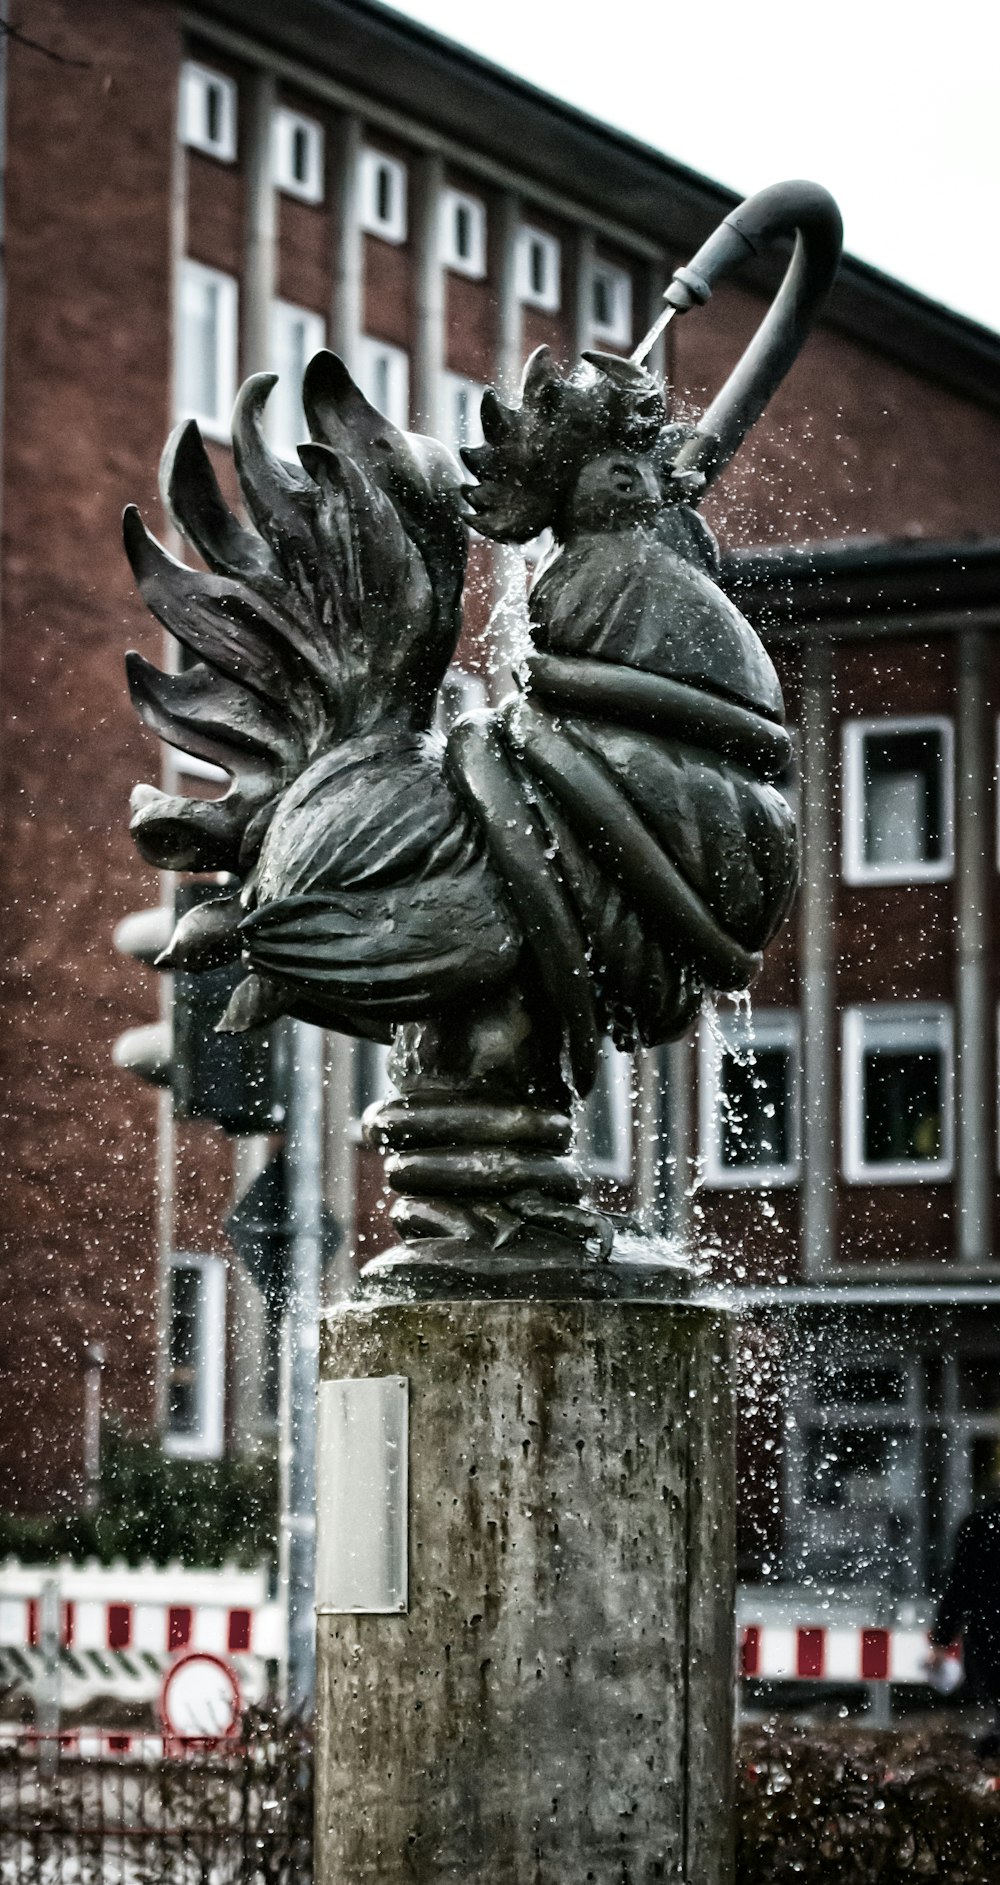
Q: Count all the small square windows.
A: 6